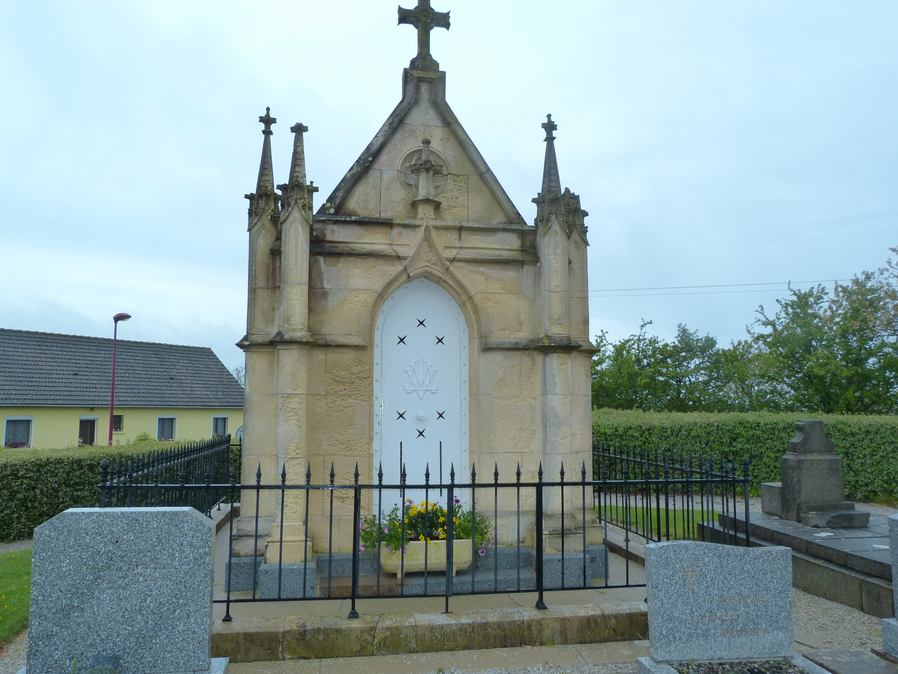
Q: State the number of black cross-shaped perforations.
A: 6